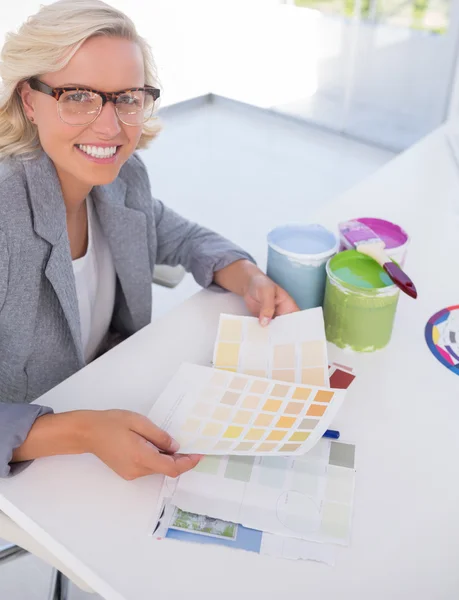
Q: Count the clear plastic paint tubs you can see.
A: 3